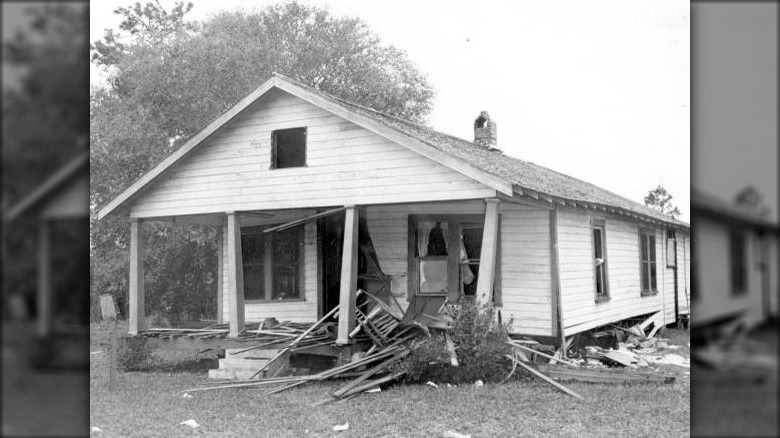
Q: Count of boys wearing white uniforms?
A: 0